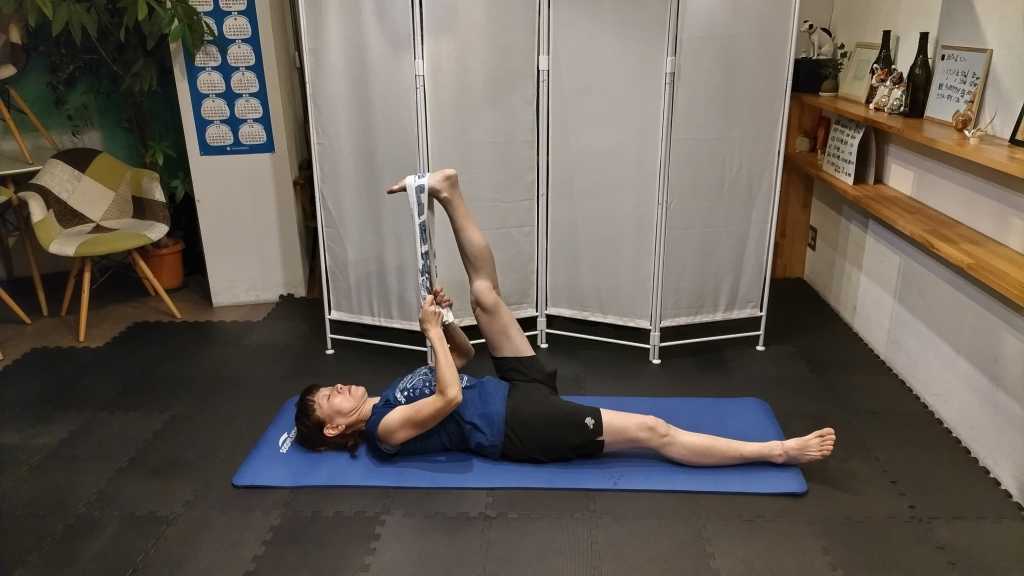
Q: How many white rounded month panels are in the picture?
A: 12